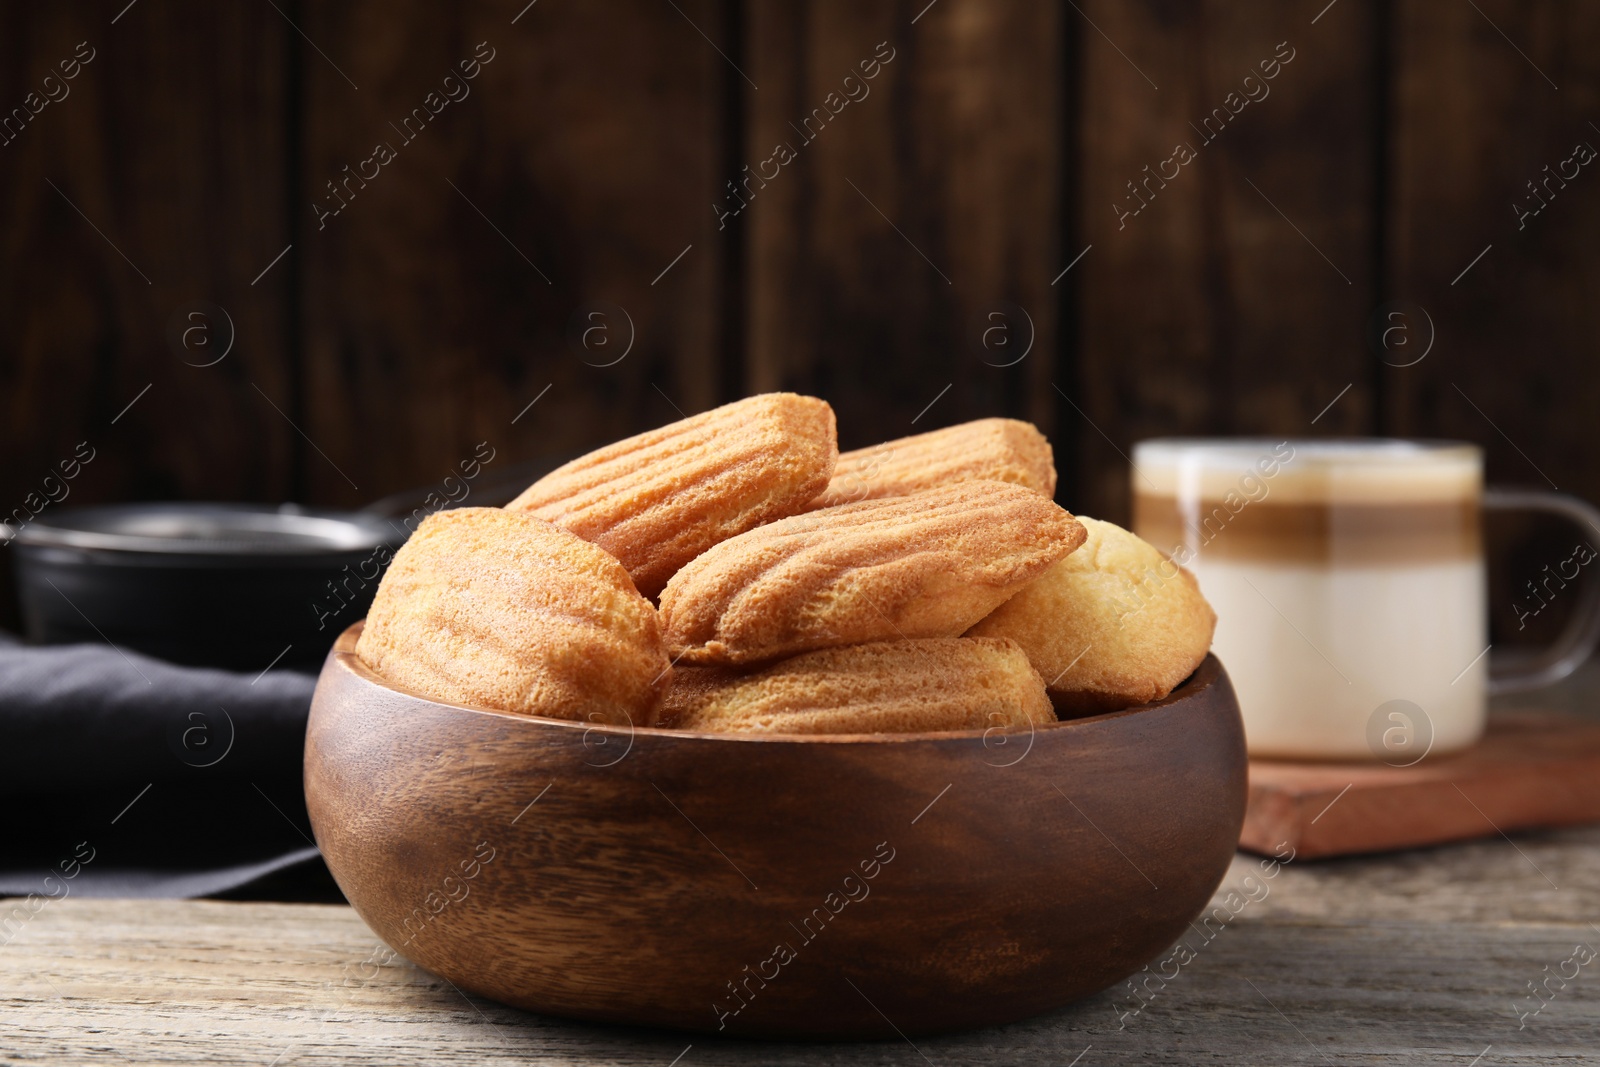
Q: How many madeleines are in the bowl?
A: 6